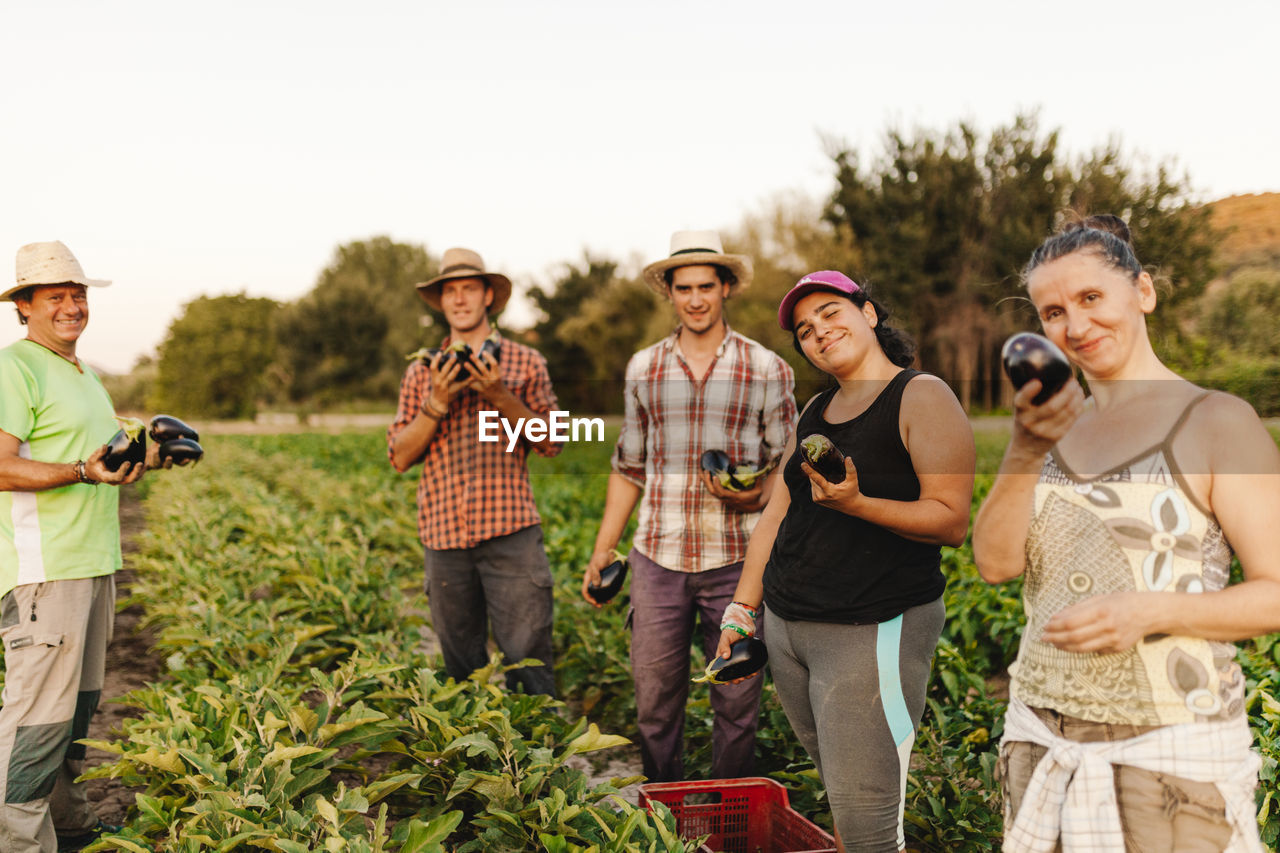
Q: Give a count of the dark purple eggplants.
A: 12